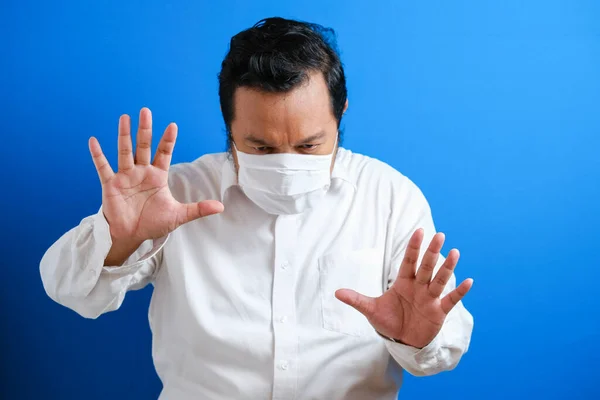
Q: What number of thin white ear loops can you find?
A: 2